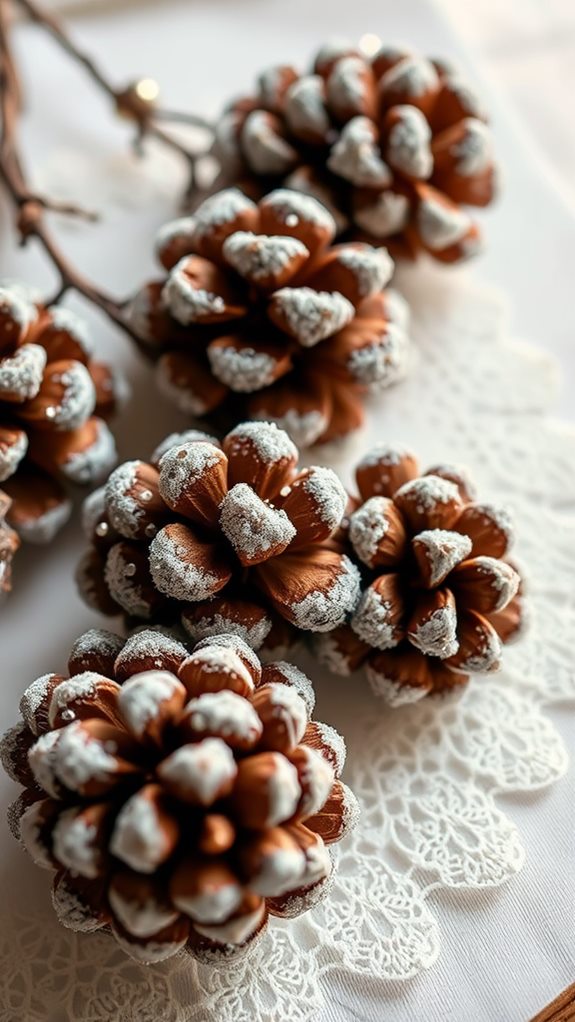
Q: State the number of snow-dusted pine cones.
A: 6